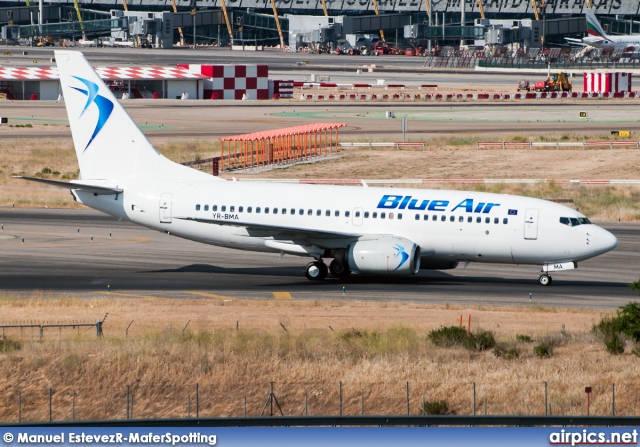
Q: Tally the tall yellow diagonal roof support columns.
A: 12